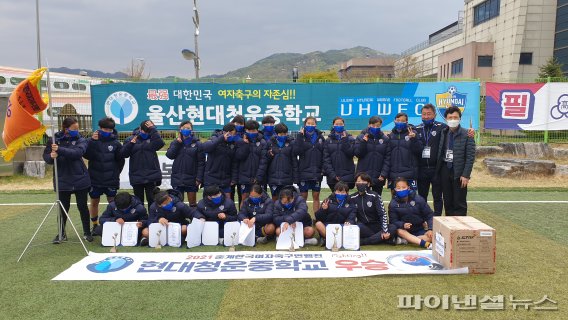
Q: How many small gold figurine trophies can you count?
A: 5